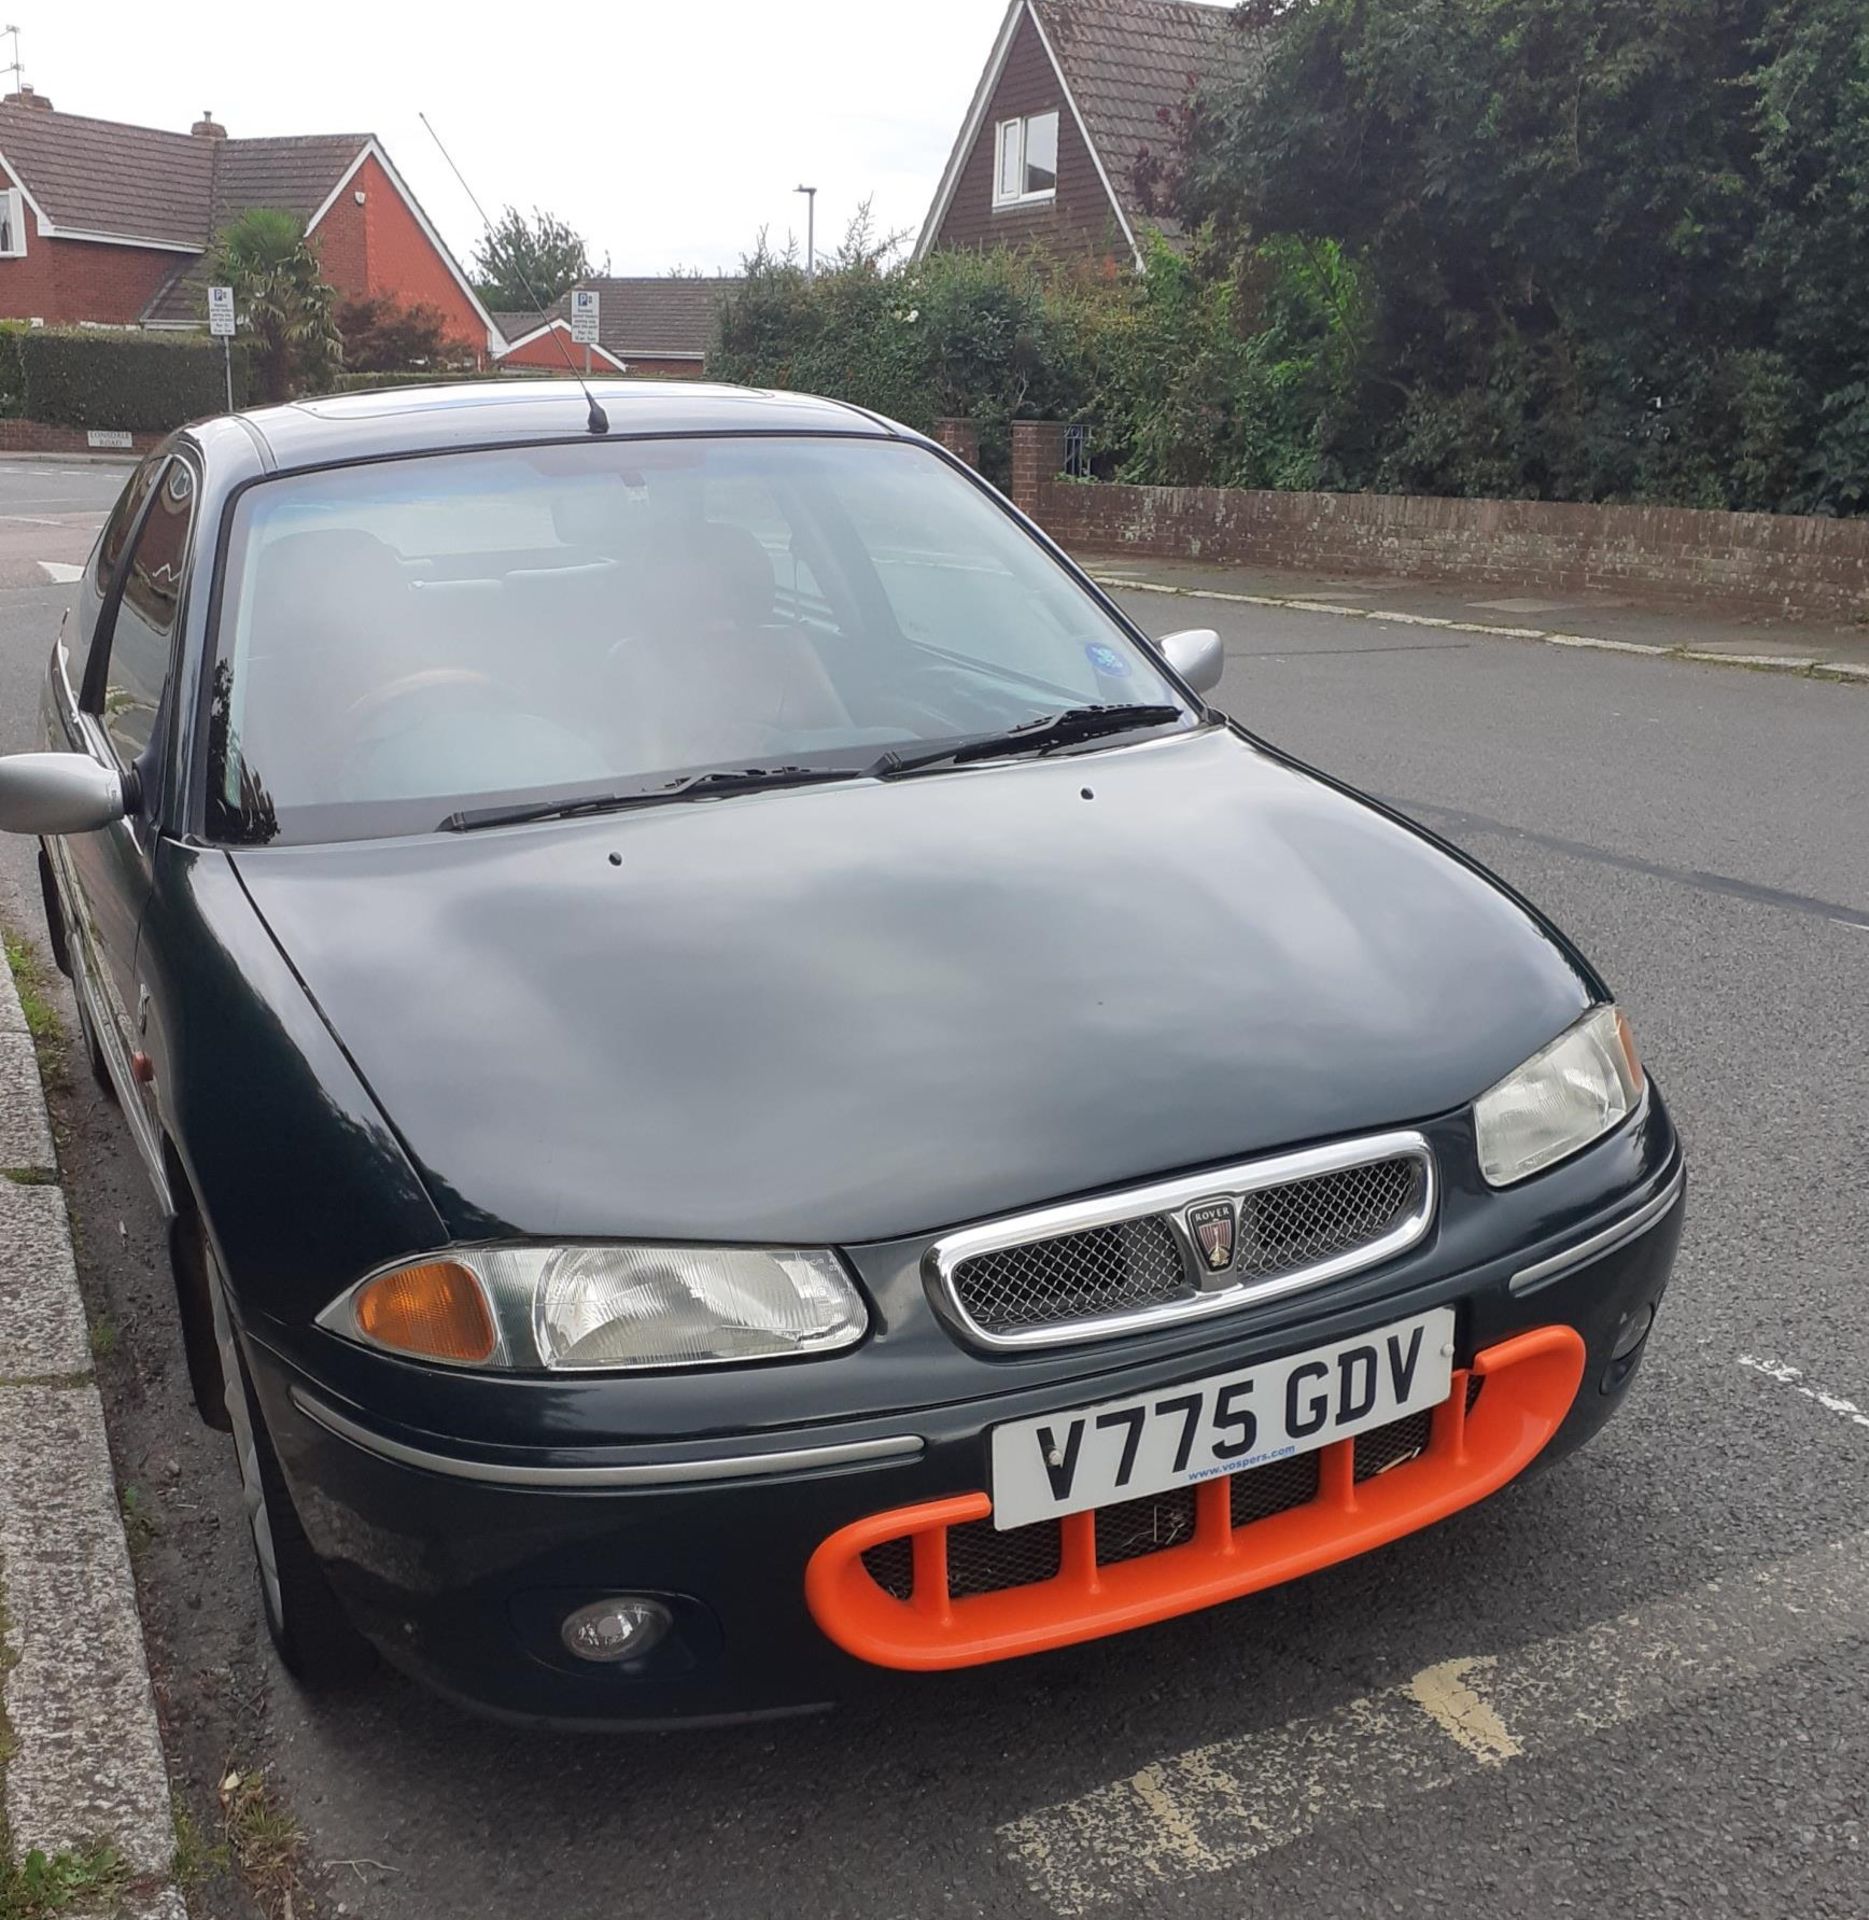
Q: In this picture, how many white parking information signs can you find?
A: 2